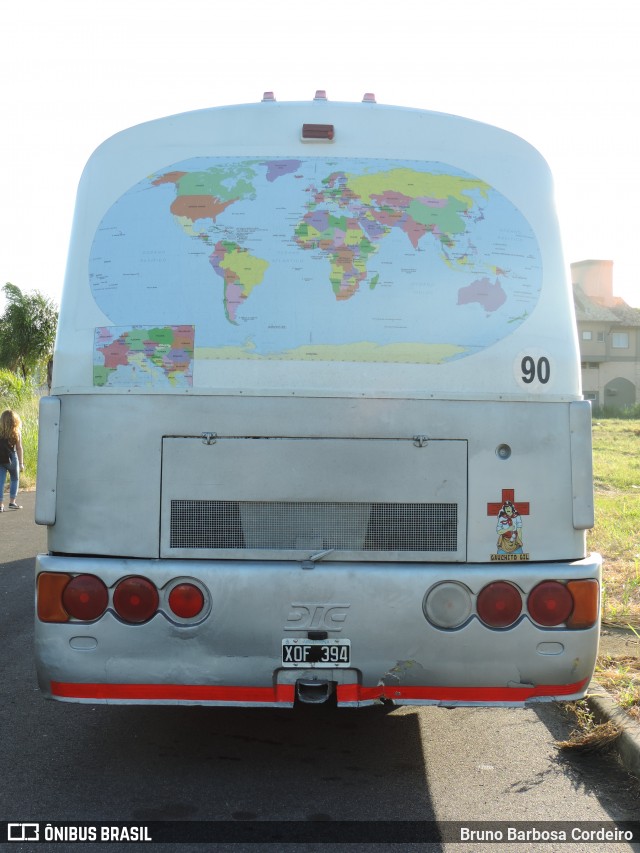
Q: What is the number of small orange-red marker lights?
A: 3